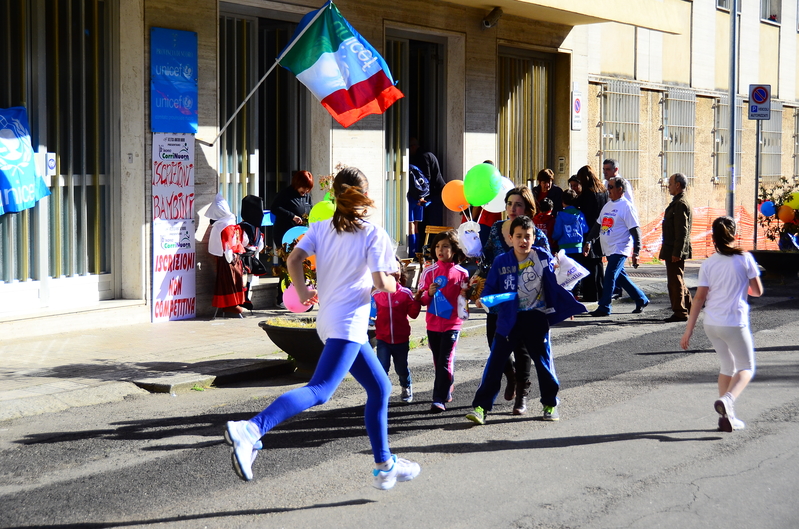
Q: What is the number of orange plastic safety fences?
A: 1